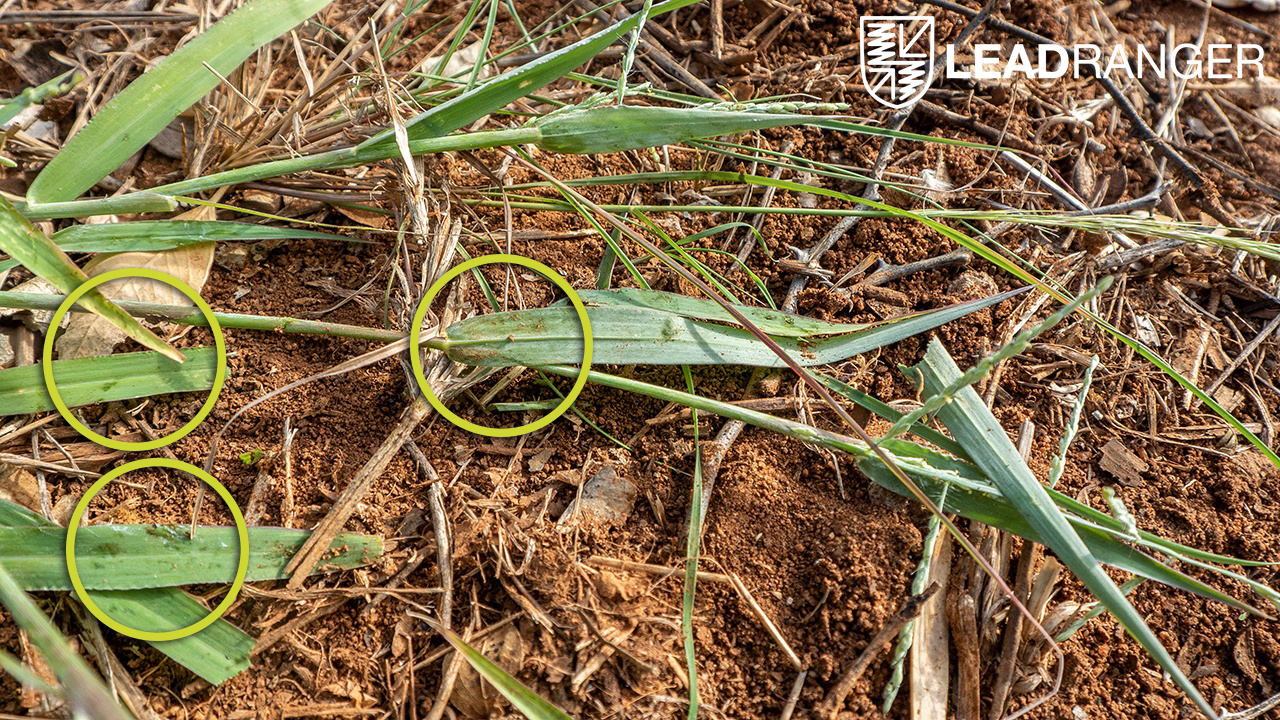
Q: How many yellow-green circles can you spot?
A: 3